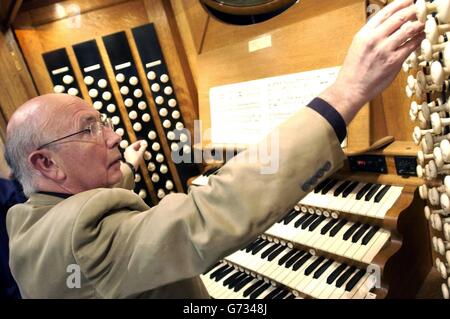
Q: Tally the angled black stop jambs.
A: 4